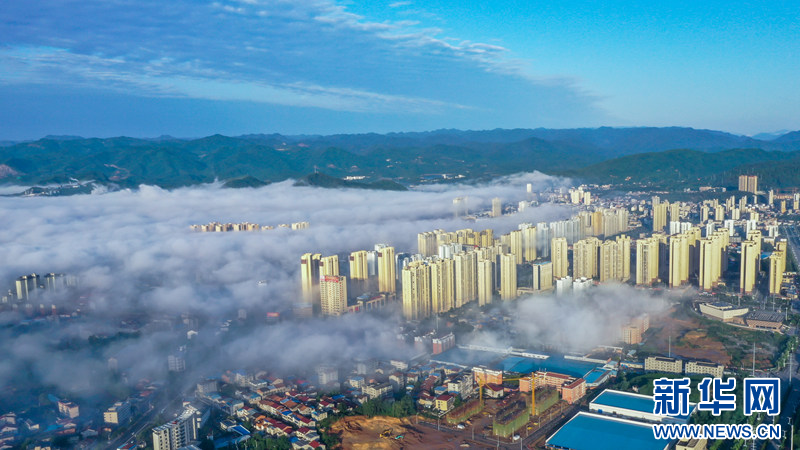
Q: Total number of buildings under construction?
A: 3